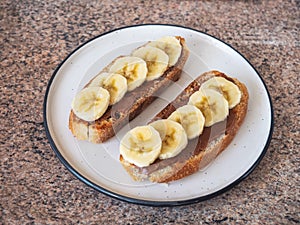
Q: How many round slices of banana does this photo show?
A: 10